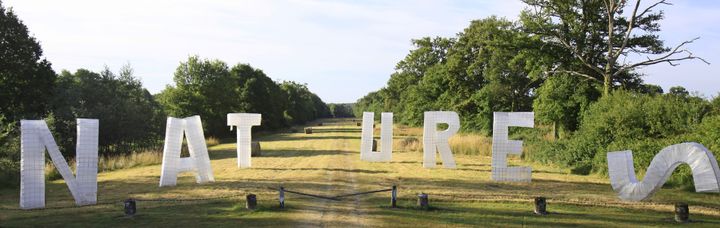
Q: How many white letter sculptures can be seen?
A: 7